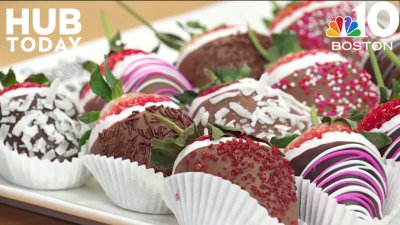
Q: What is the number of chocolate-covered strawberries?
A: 11